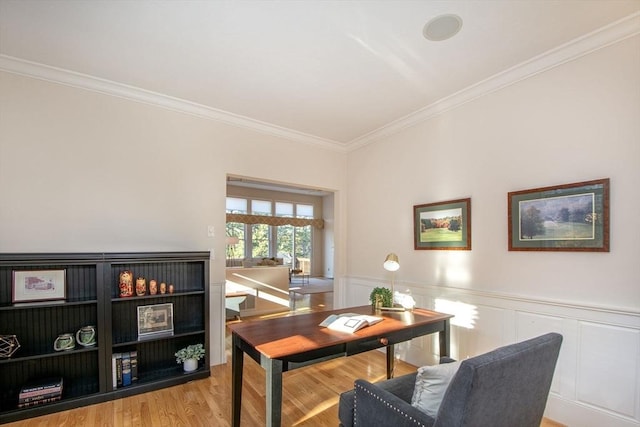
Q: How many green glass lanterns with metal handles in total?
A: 2